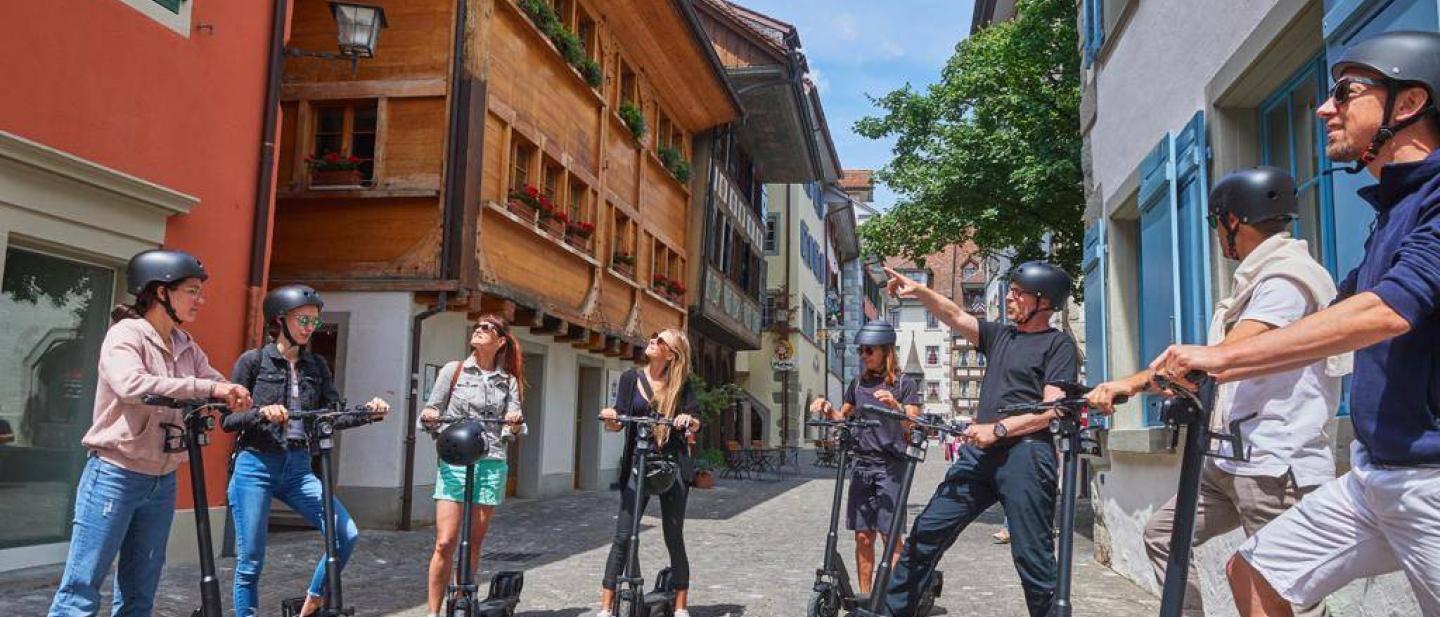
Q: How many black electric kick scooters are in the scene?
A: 8